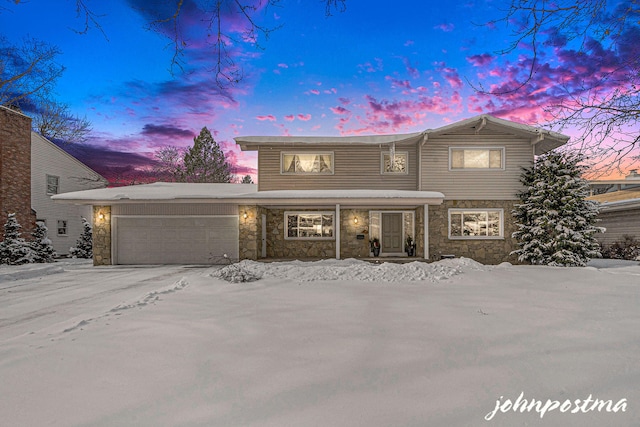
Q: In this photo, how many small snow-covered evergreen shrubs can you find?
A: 3